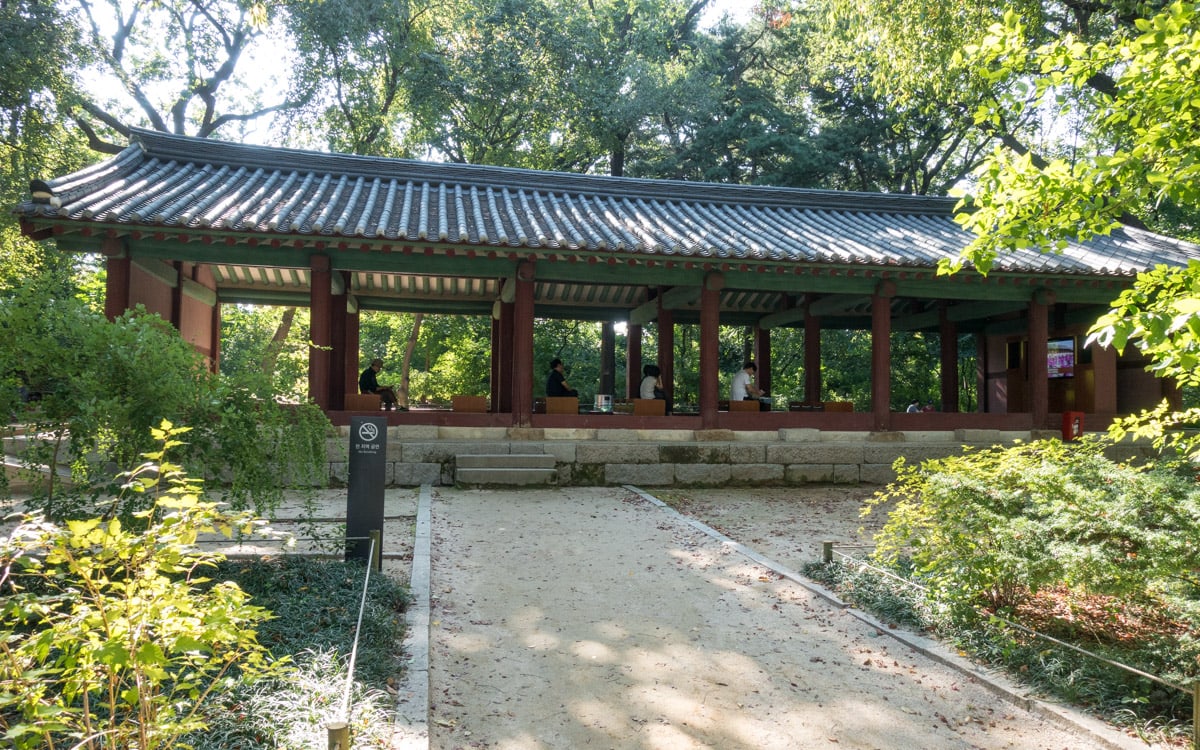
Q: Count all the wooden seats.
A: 6